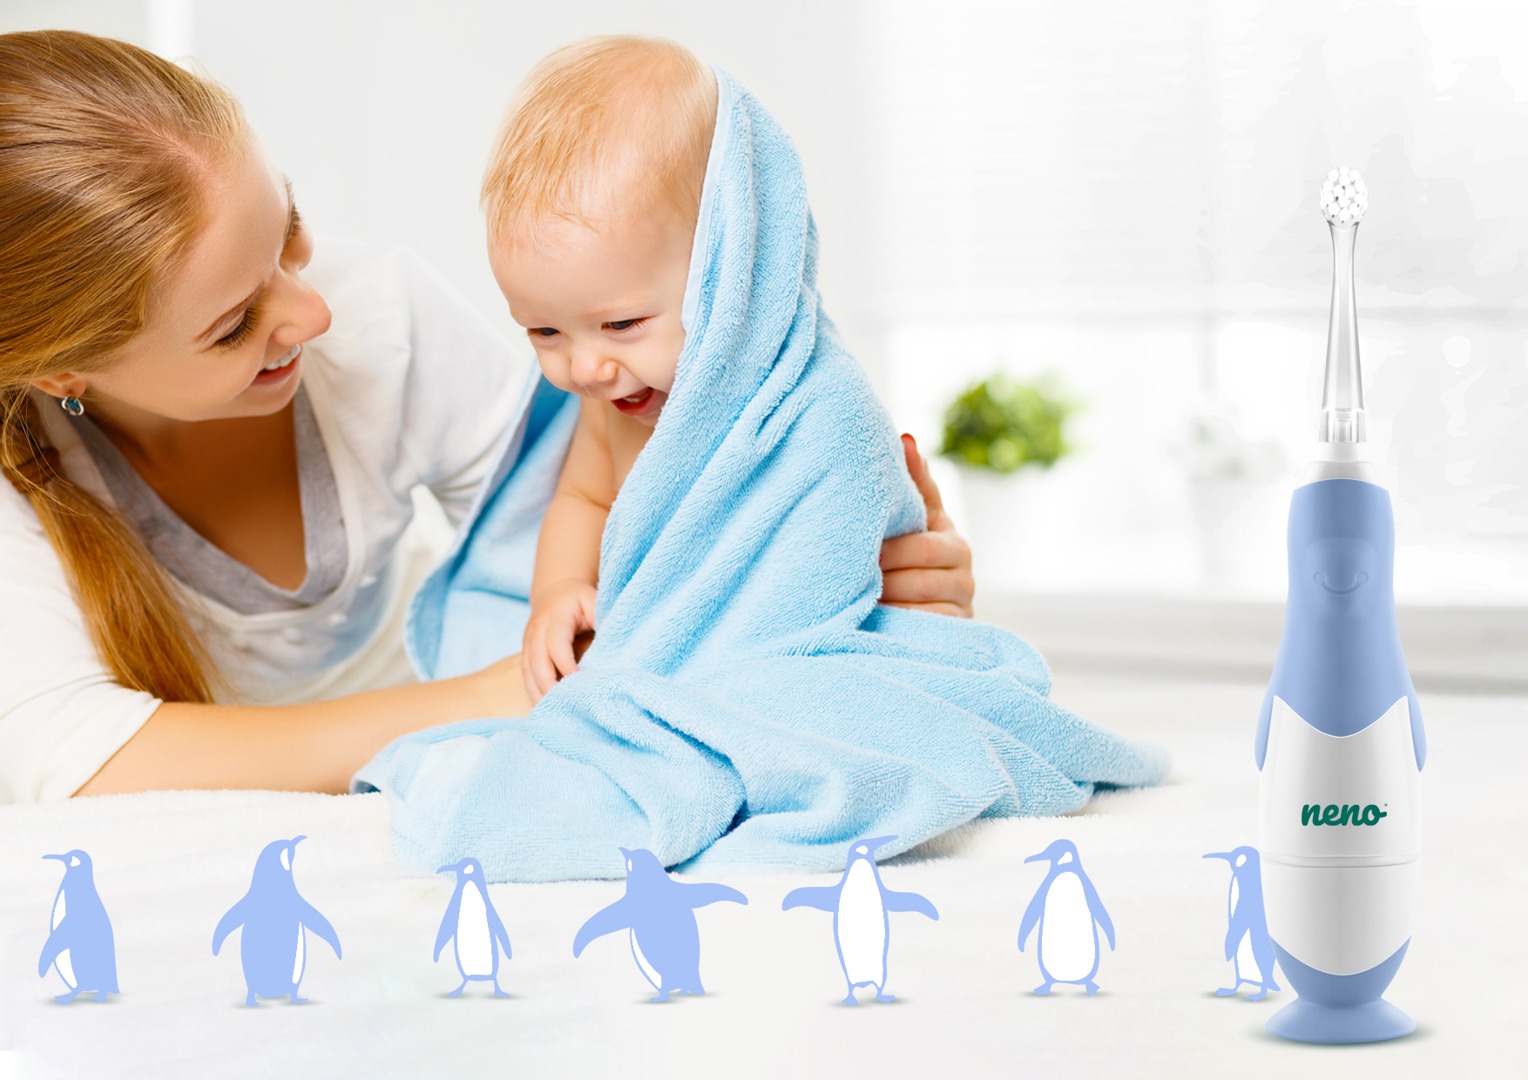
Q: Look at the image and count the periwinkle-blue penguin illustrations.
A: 7